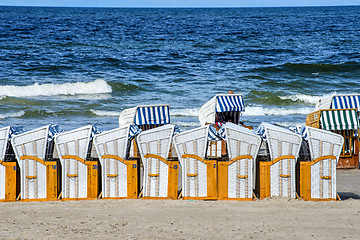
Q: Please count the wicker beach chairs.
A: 13